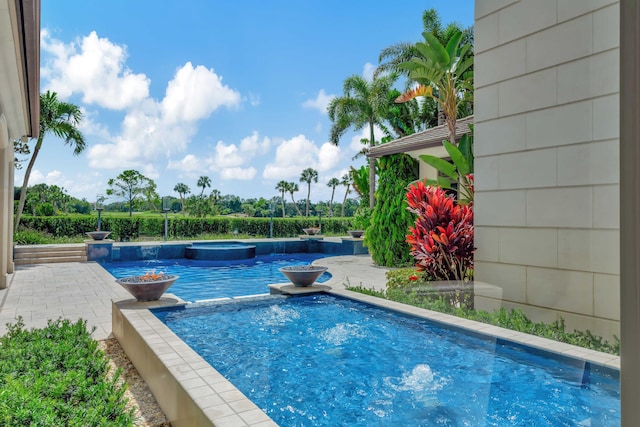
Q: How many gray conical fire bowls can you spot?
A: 5